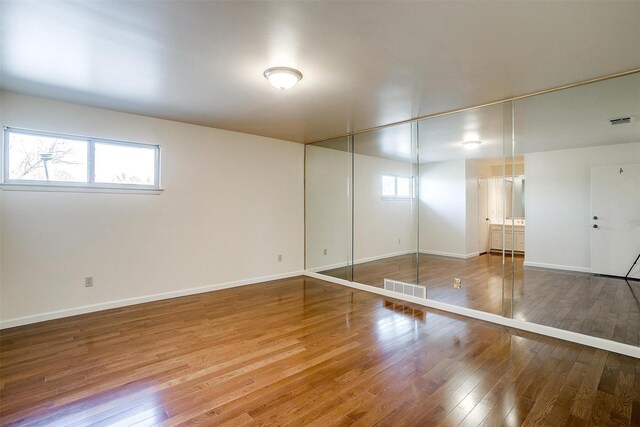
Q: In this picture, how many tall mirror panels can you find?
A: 4